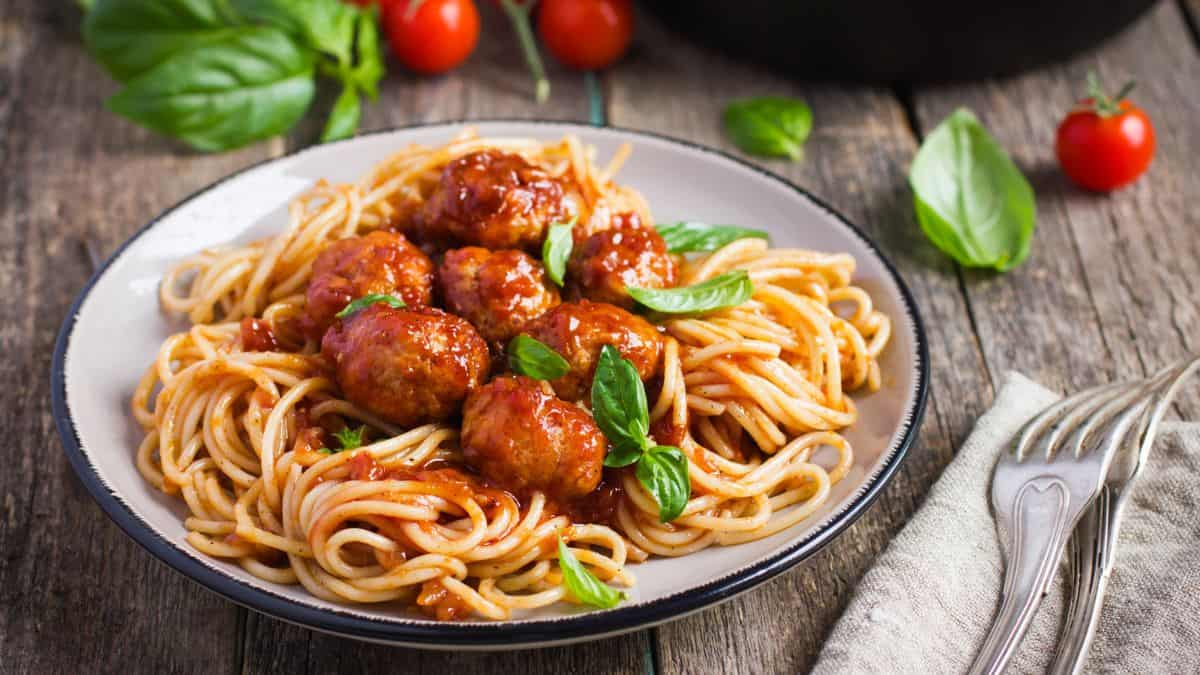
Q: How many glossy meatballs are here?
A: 7